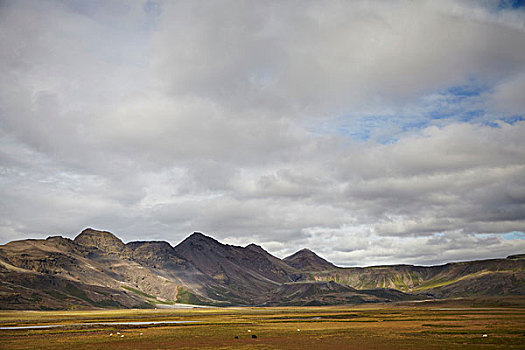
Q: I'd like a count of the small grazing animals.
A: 9